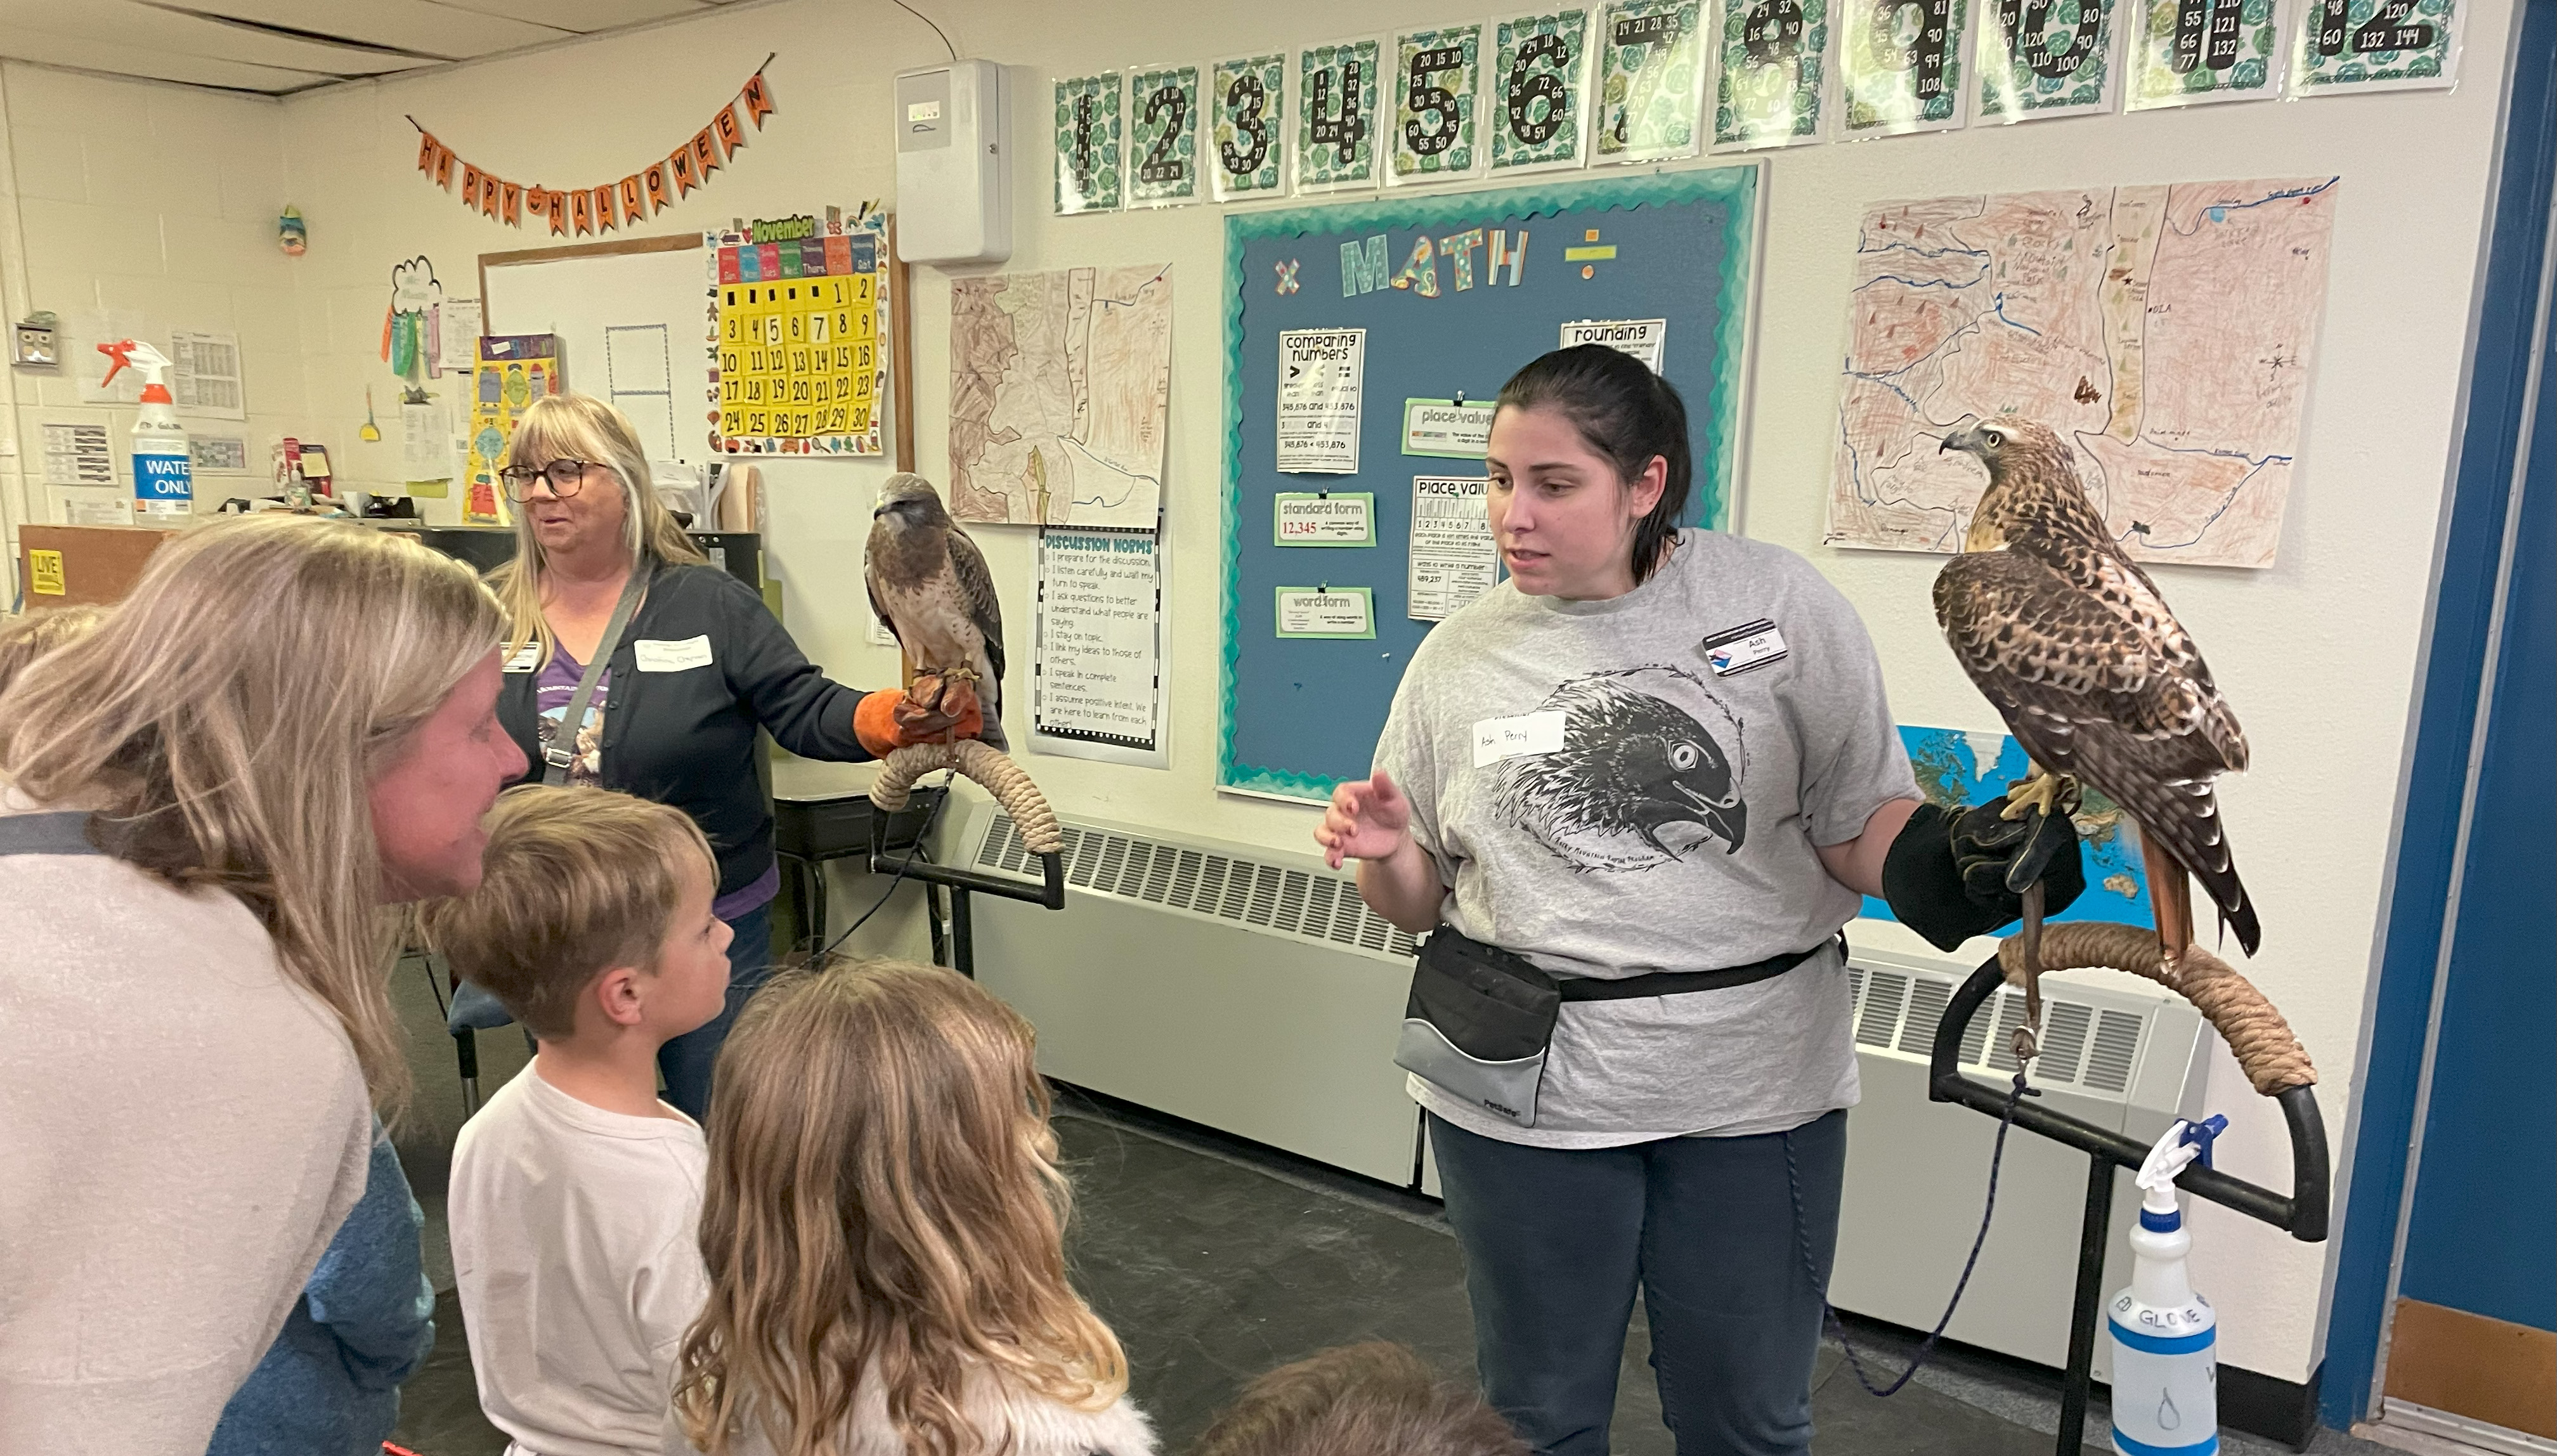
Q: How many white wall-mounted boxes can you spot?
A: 1